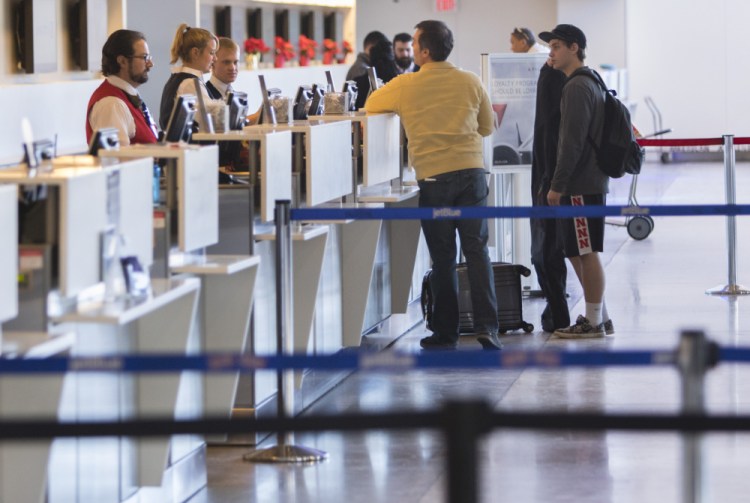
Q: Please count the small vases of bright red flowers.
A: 5